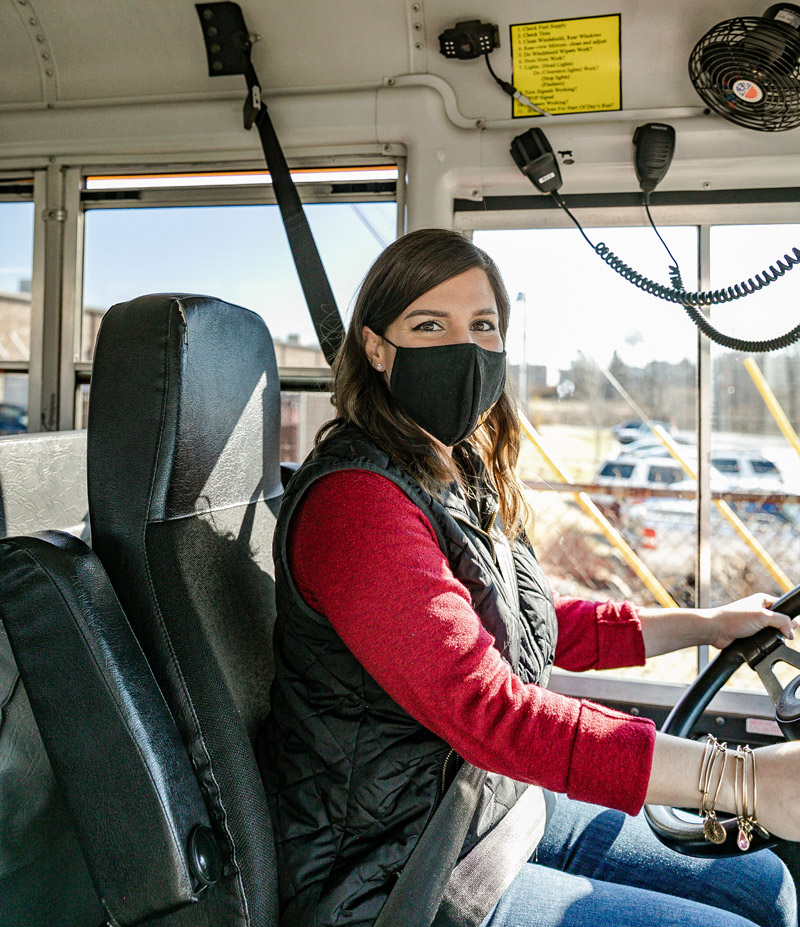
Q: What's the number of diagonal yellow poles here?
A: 3